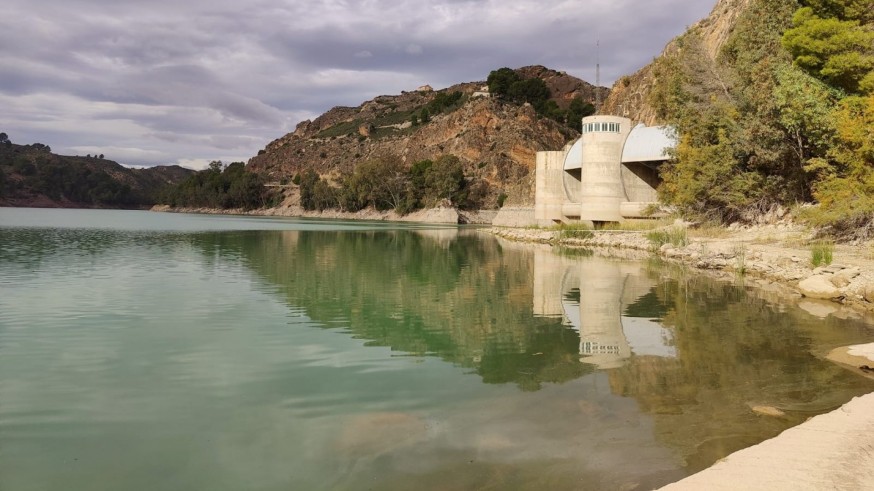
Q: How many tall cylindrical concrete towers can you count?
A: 2